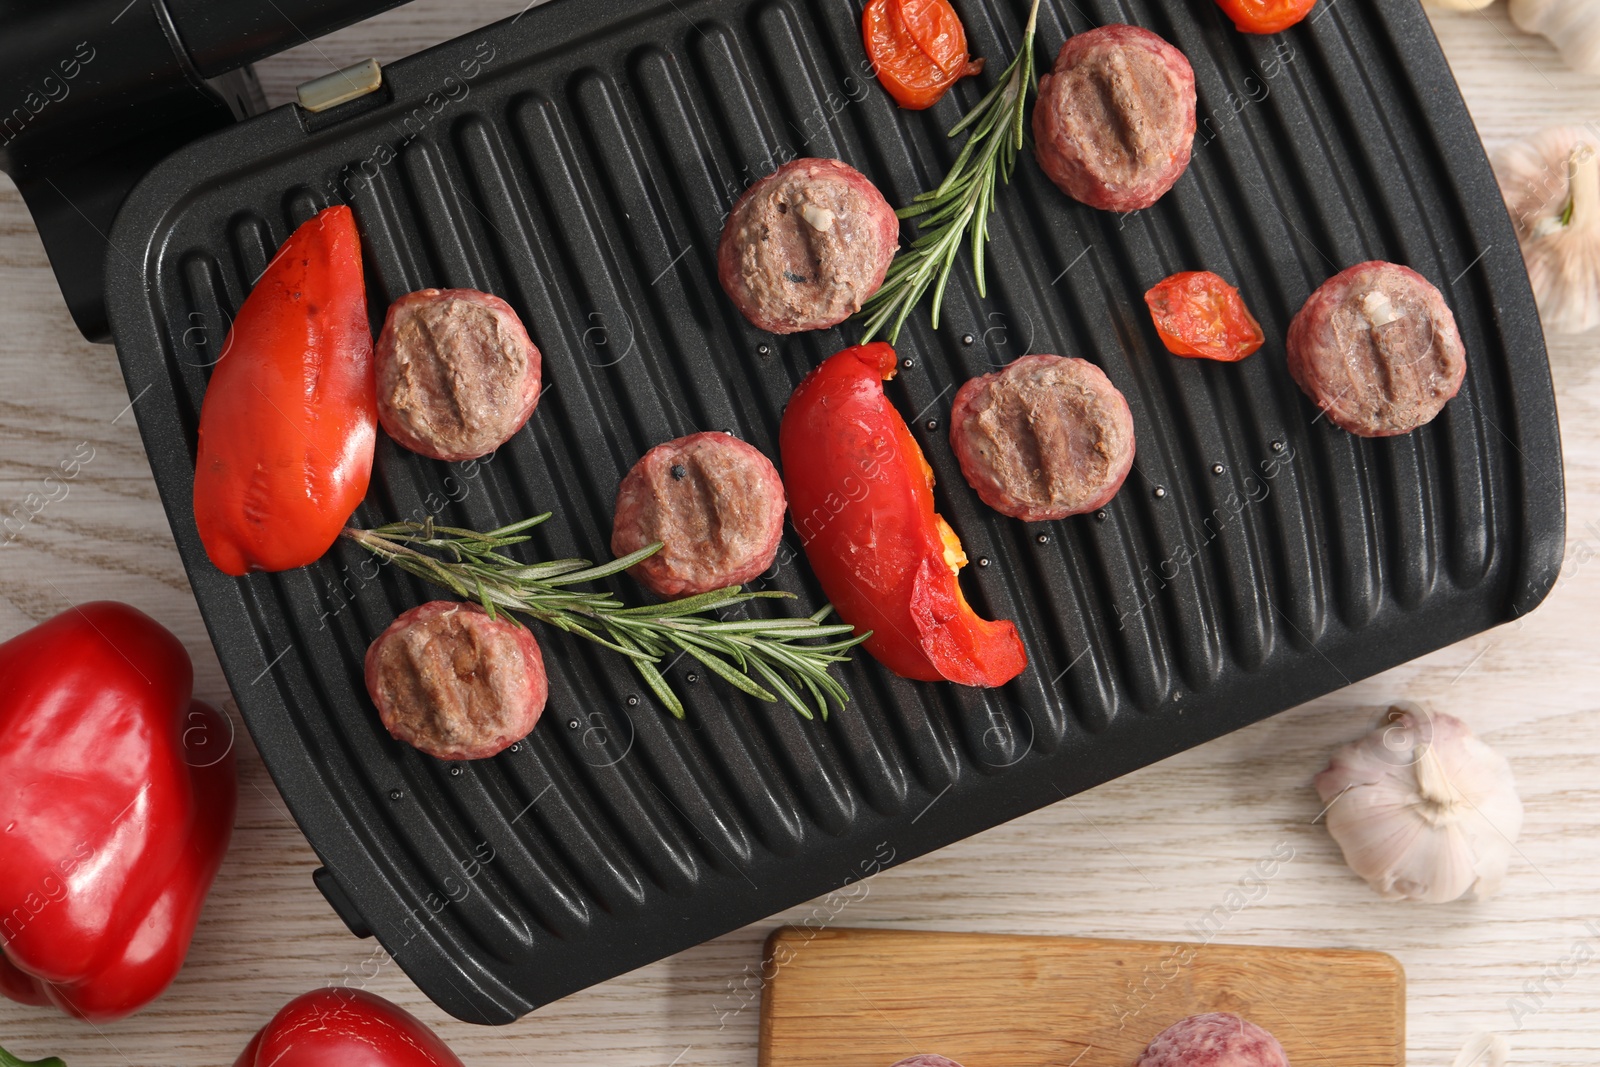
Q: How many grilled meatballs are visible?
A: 7